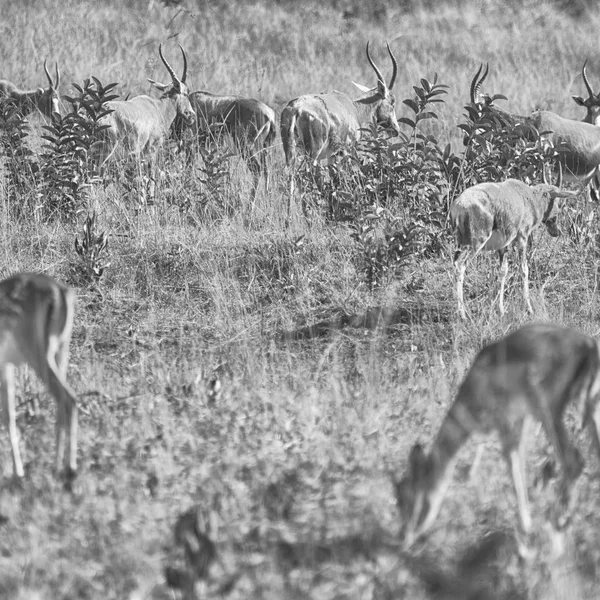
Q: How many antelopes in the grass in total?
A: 9